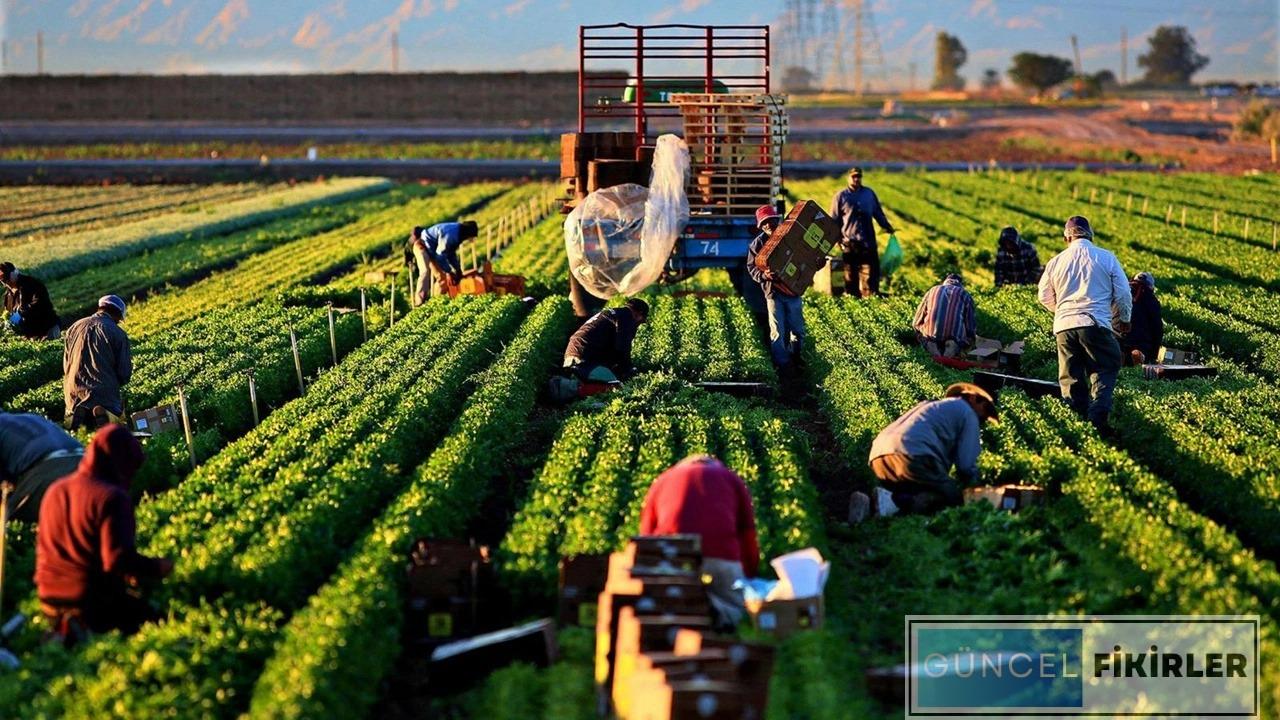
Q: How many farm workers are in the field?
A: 14